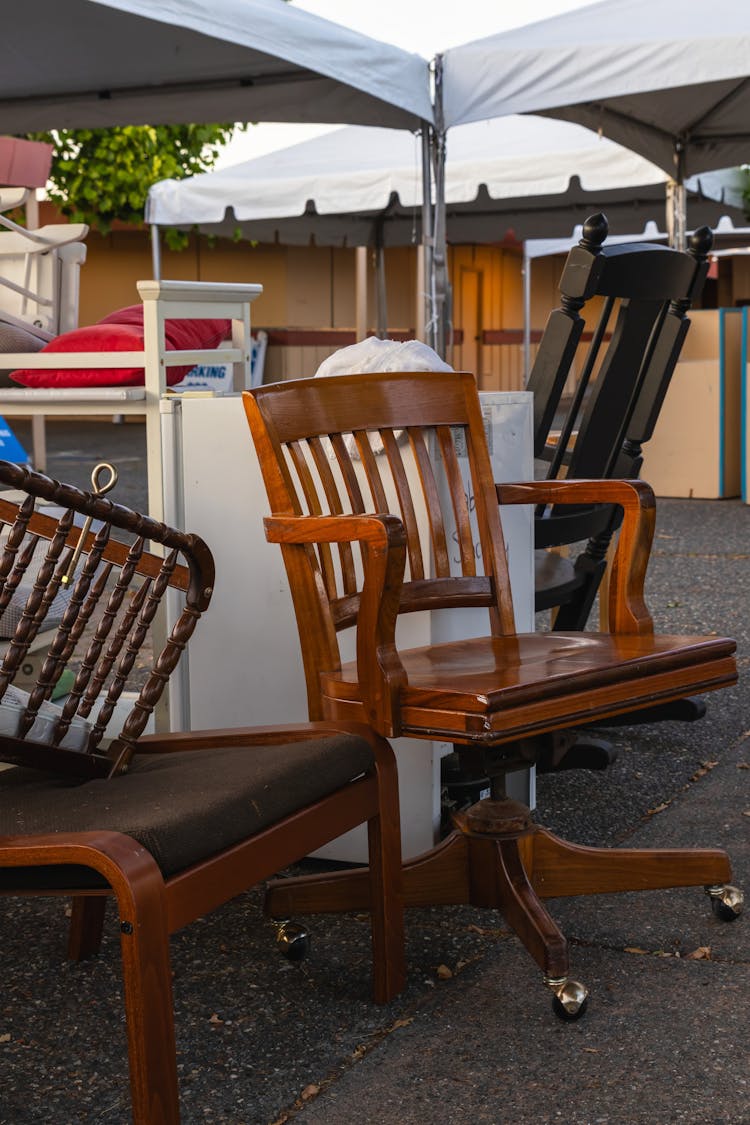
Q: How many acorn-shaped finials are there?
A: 2